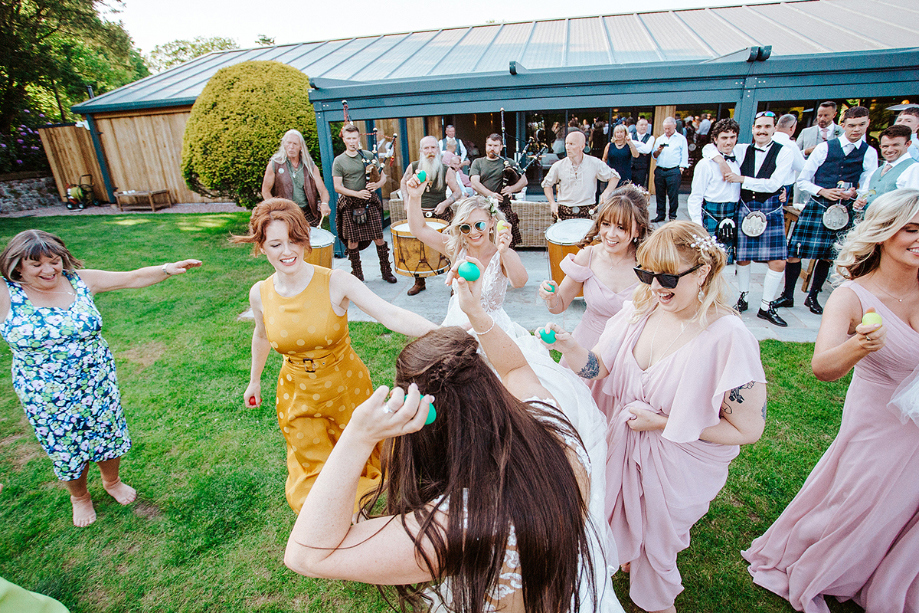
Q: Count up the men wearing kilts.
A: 8